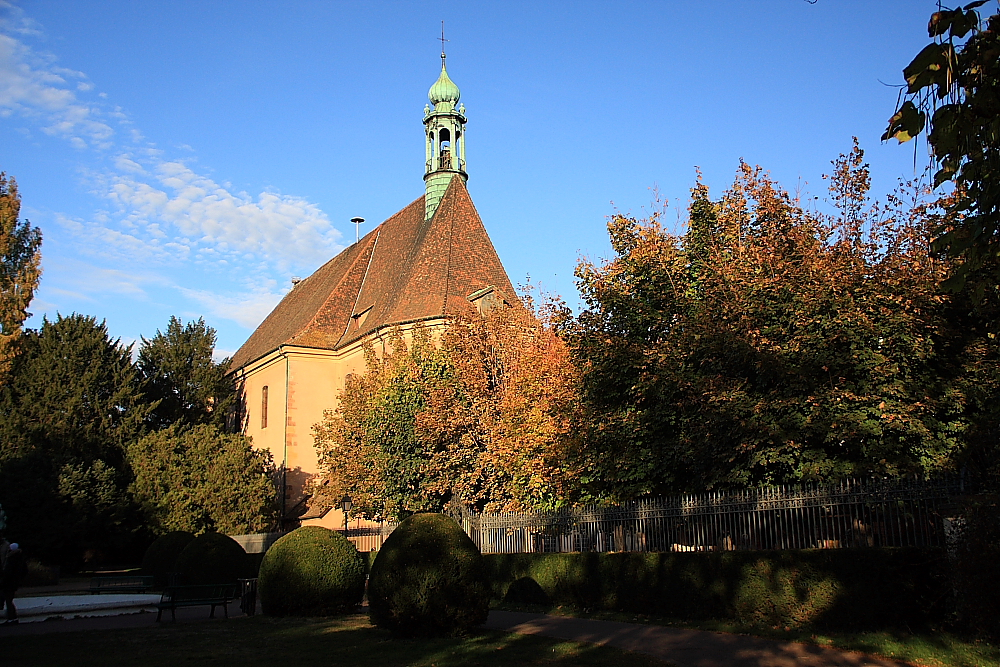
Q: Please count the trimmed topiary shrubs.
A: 4